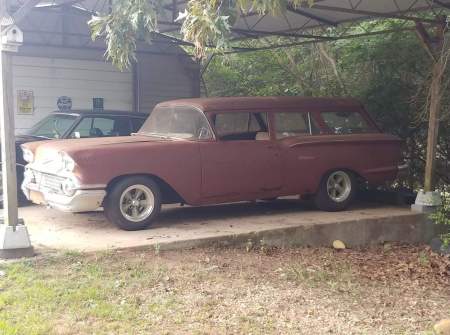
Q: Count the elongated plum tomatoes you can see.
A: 0